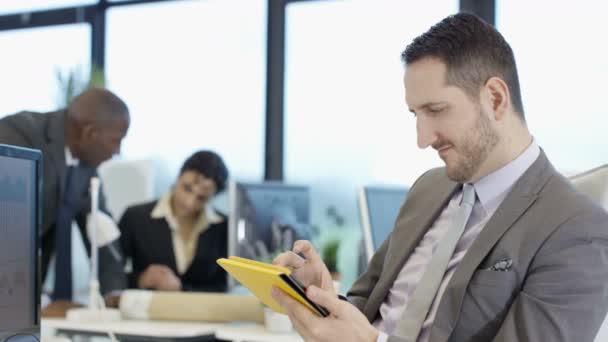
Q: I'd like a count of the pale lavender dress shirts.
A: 1